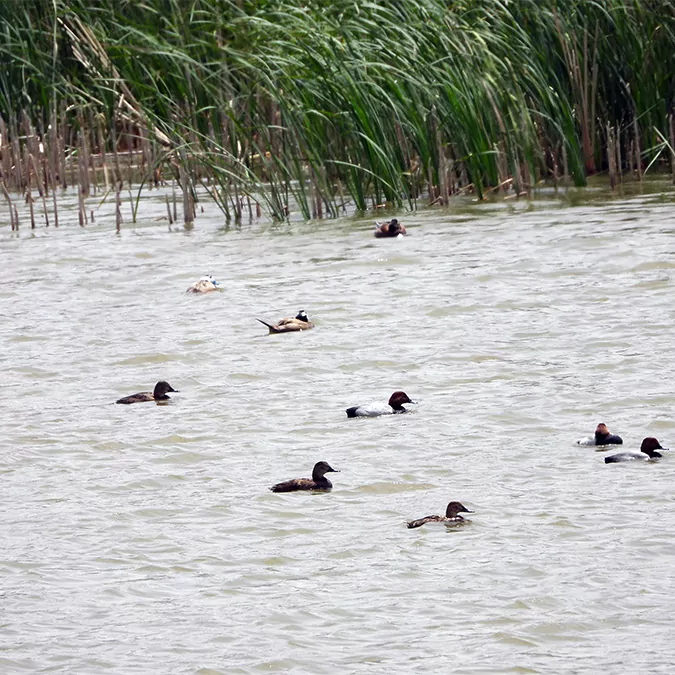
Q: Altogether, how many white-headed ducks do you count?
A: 2